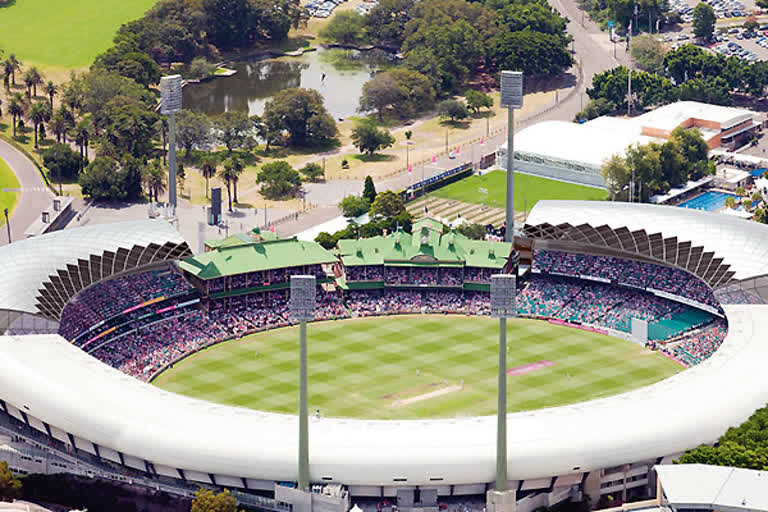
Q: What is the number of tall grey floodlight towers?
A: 4